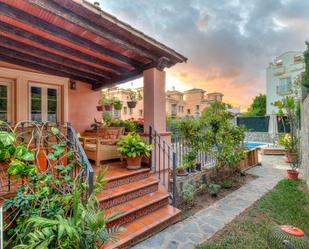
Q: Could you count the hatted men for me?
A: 0